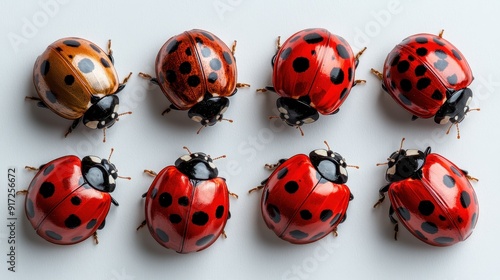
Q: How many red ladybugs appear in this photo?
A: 7